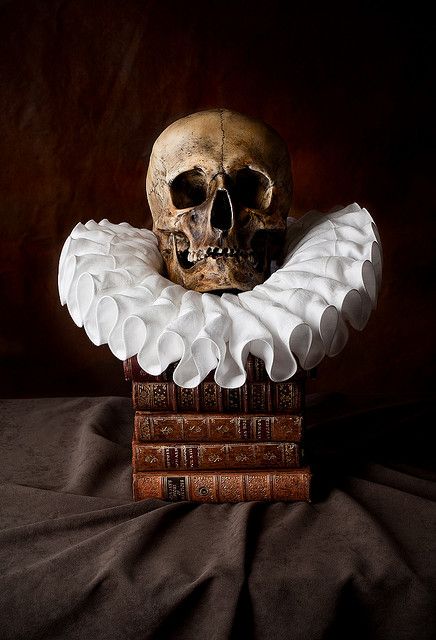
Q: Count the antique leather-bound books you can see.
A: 5